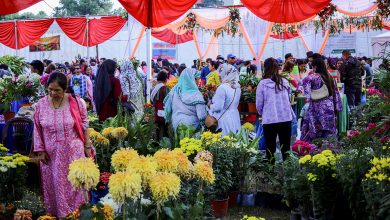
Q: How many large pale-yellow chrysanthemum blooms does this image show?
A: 8